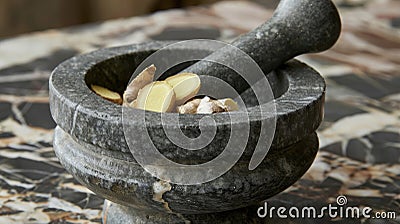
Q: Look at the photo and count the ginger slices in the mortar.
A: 3